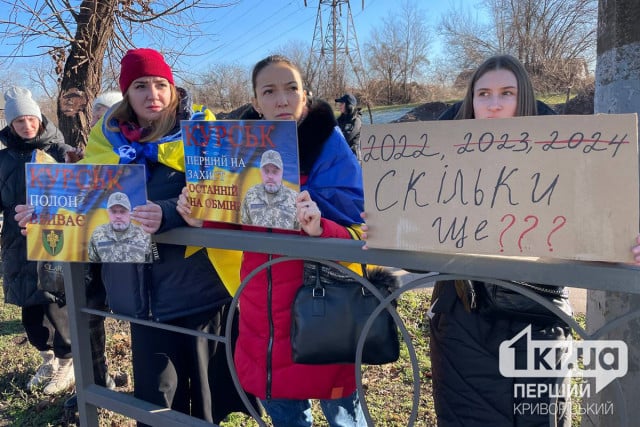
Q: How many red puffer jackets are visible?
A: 1